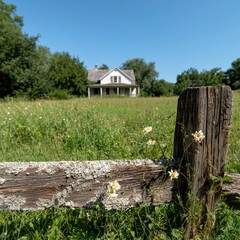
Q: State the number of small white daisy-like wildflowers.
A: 6